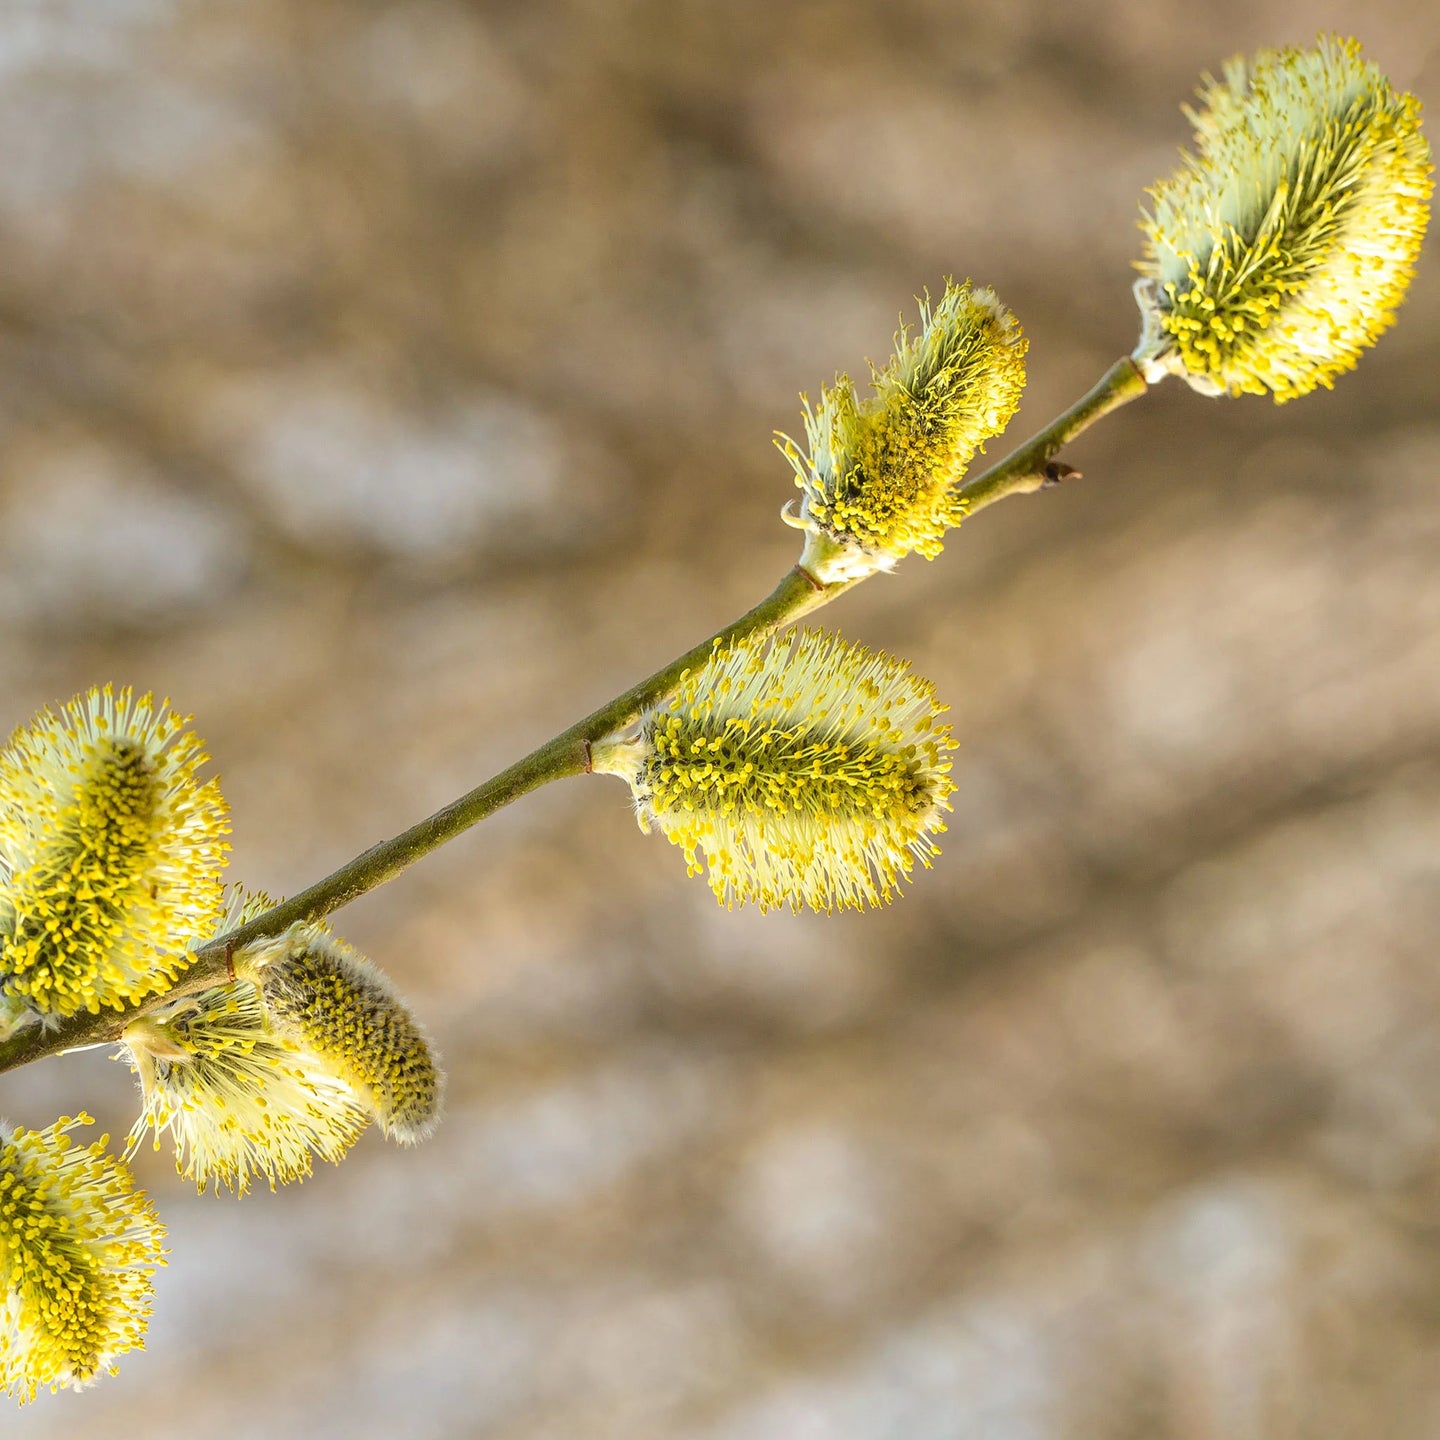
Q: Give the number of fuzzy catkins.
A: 7